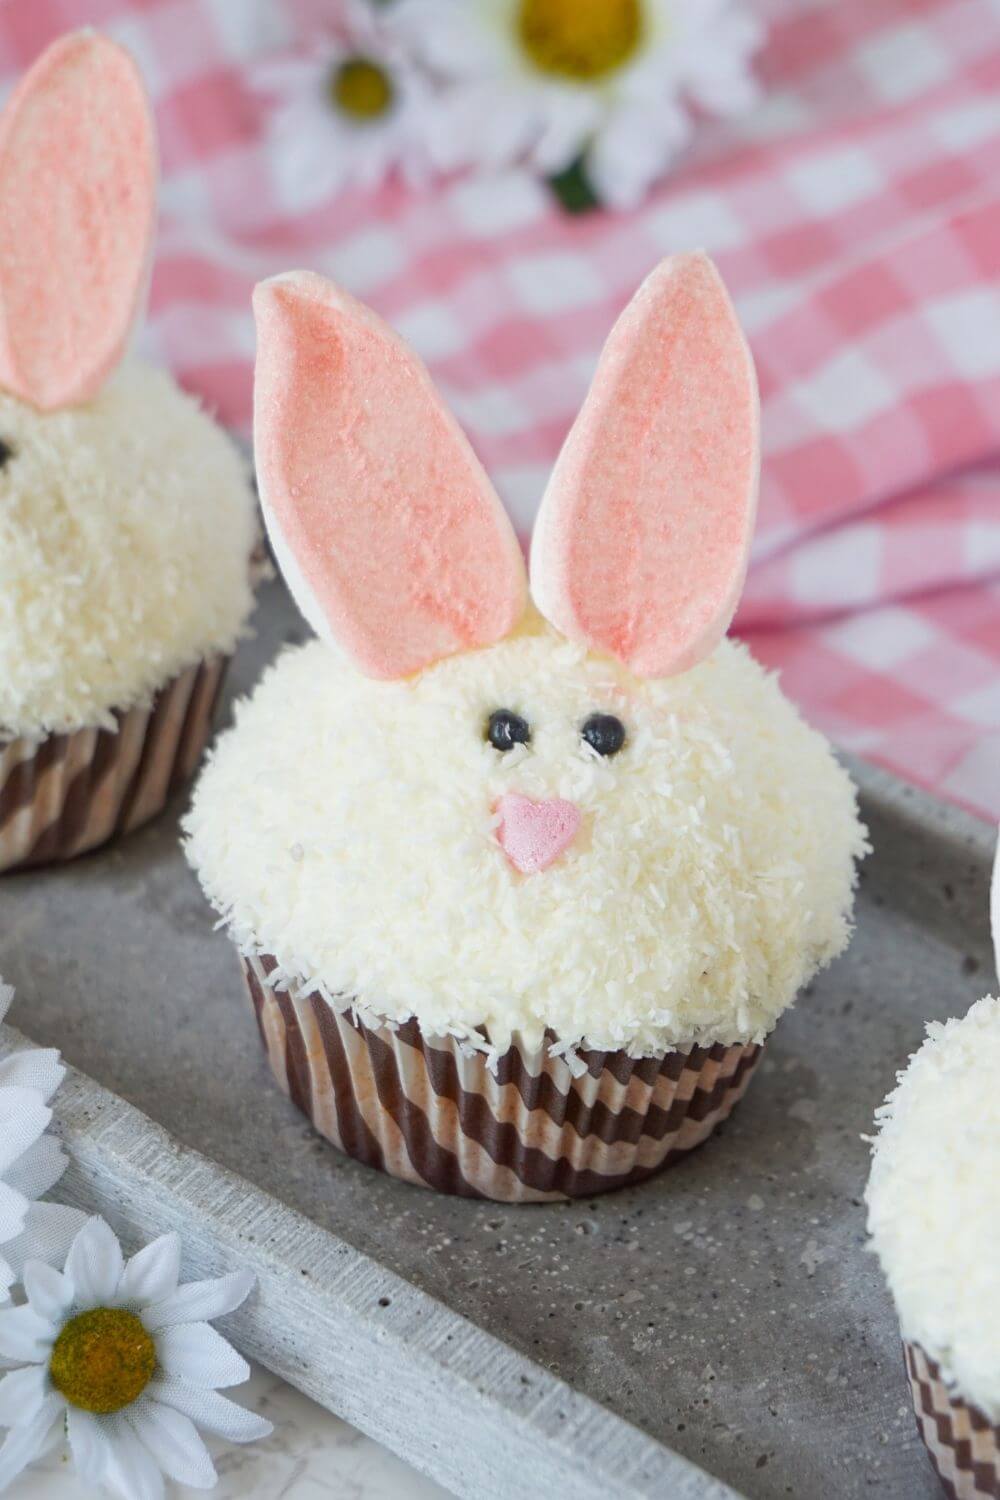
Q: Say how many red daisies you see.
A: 0